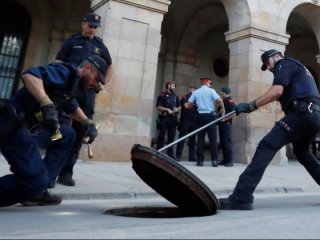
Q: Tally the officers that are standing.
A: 6